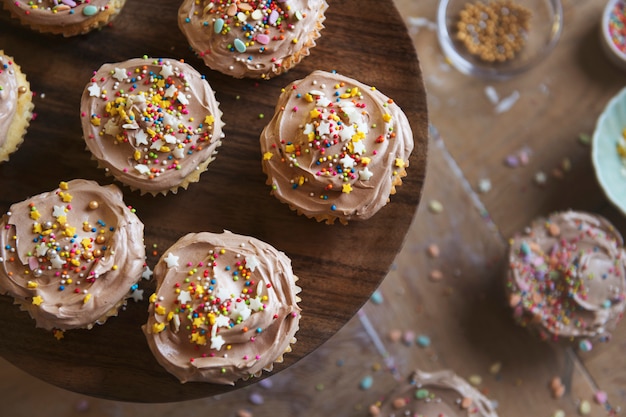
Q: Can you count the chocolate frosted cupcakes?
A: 9